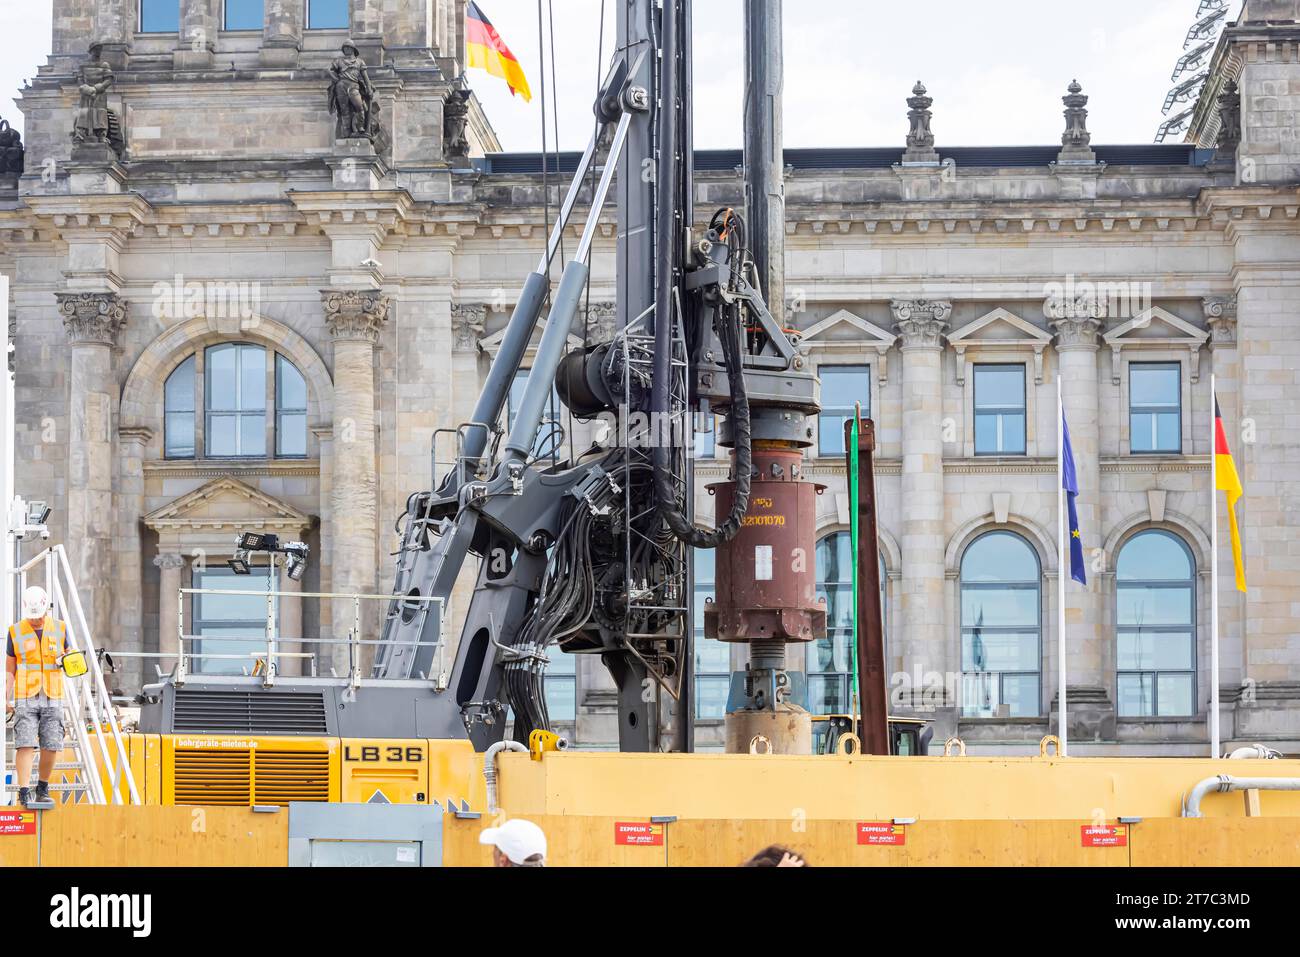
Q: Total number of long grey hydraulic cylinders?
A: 2